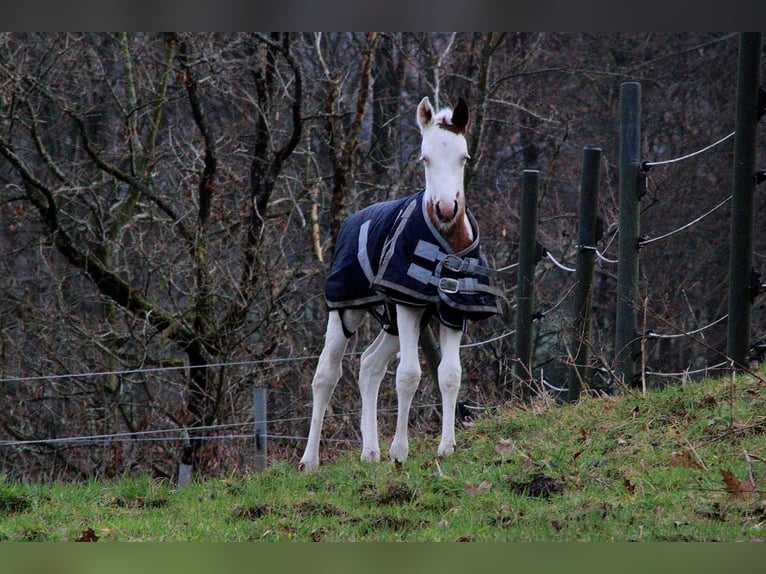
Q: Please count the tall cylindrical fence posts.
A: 4